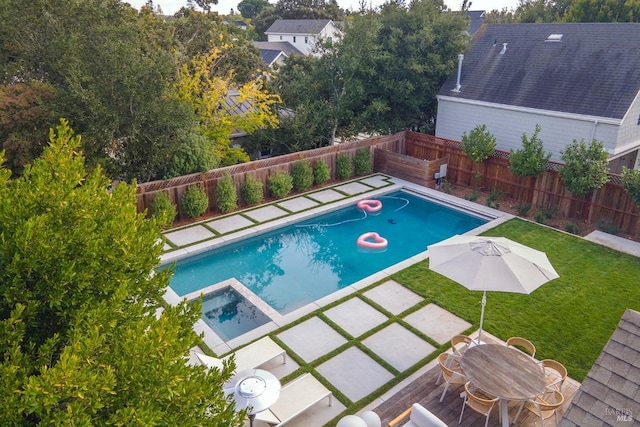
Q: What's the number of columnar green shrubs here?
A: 9